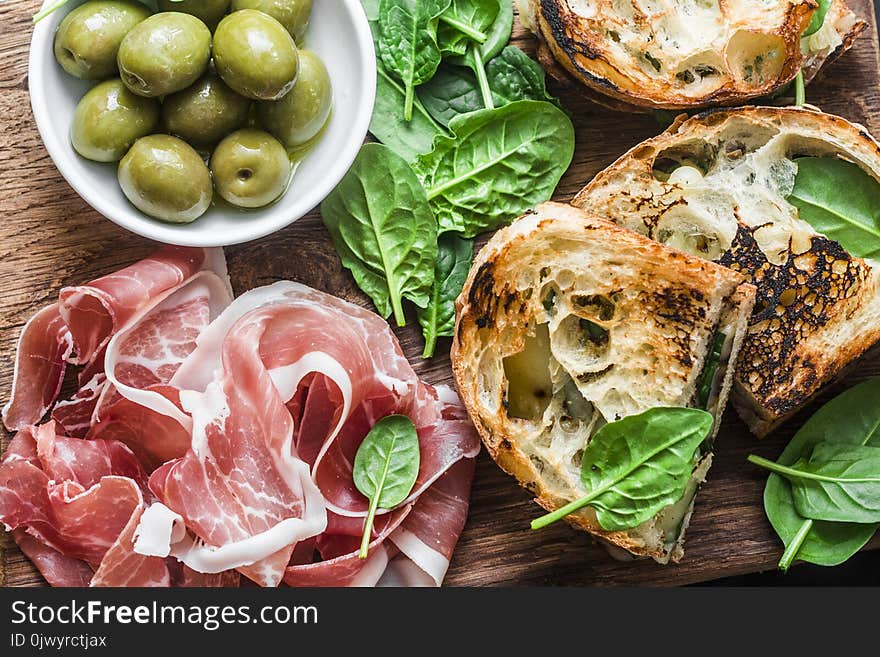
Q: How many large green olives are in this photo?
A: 10